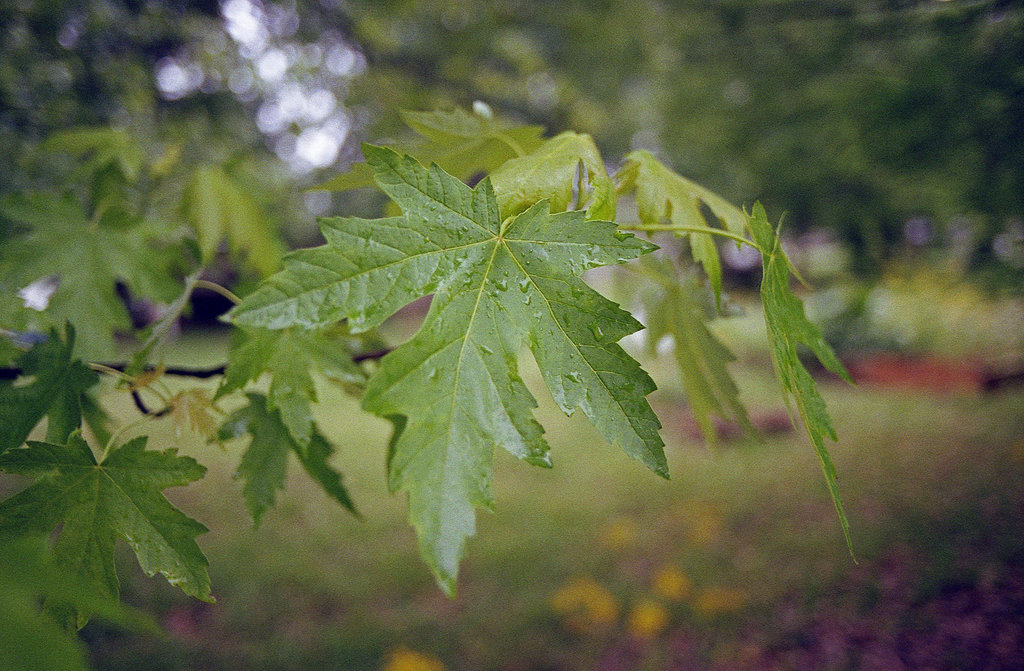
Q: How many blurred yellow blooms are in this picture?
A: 7